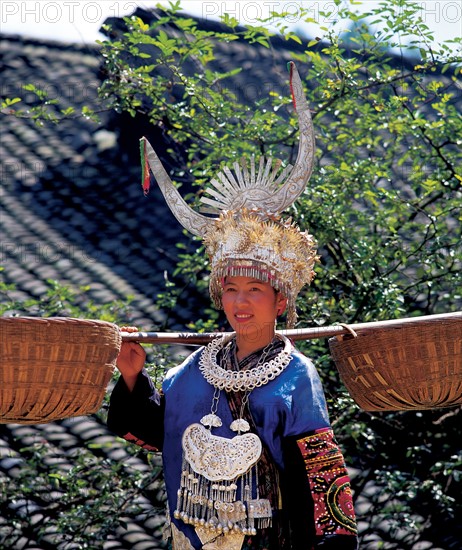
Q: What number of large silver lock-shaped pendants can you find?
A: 1